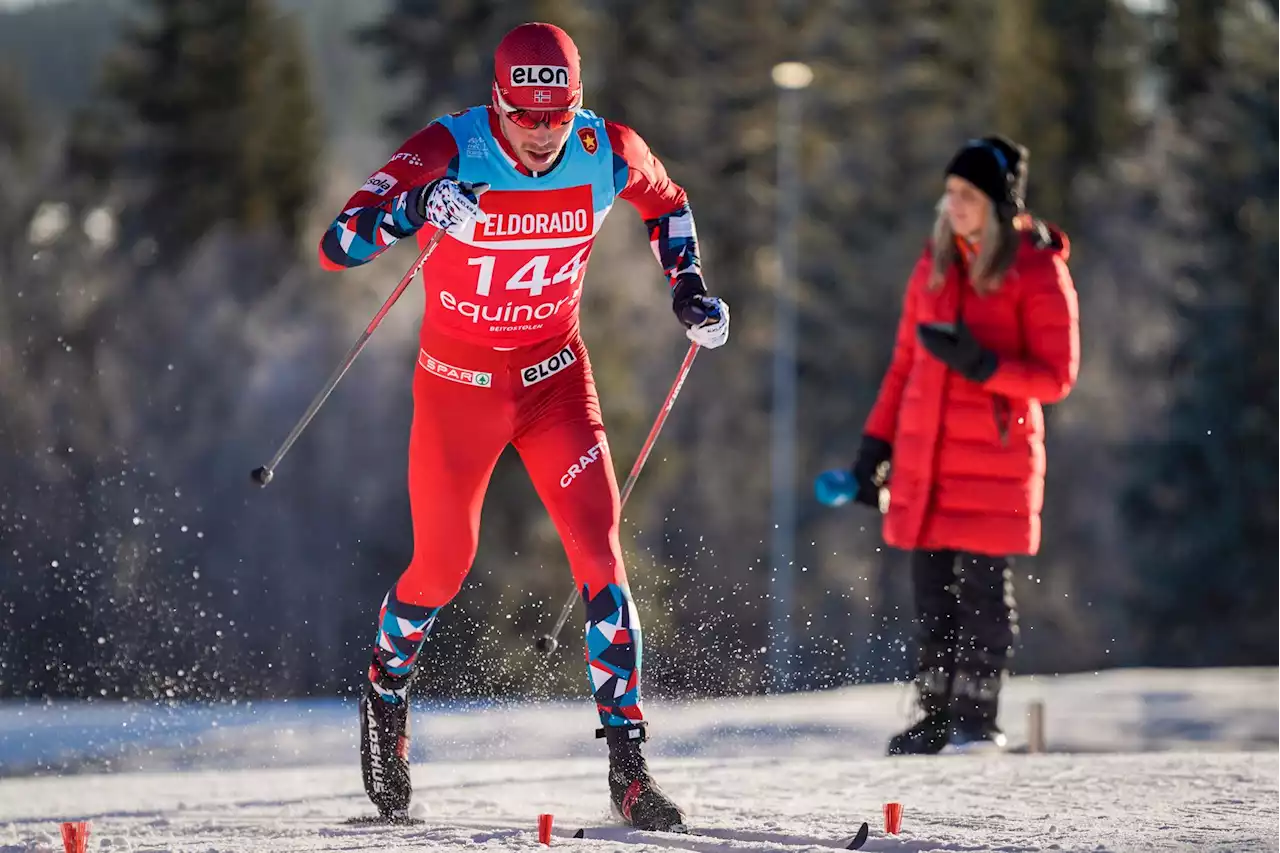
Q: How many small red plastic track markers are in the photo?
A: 3